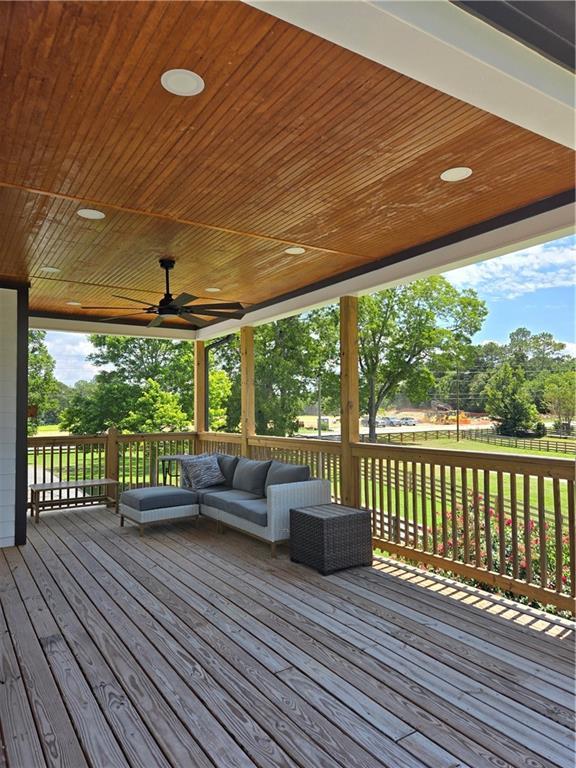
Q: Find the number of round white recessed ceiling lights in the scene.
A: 7